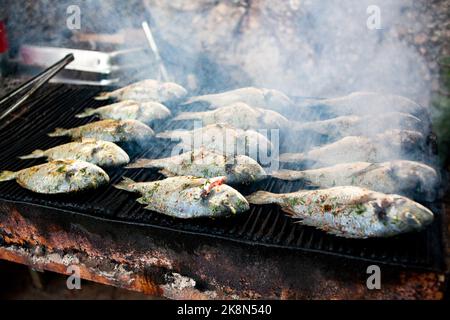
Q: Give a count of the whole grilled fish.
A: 15